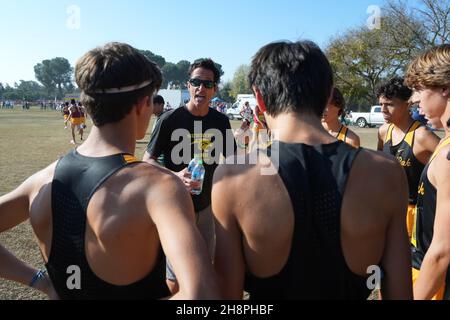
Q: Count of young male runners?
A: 5